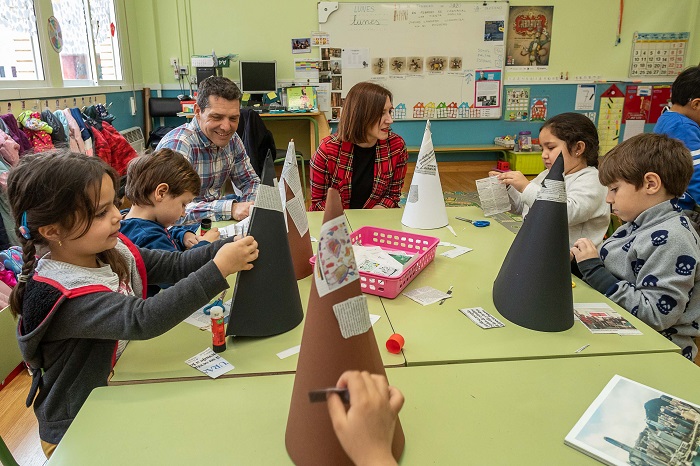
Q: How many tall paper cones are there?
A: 5